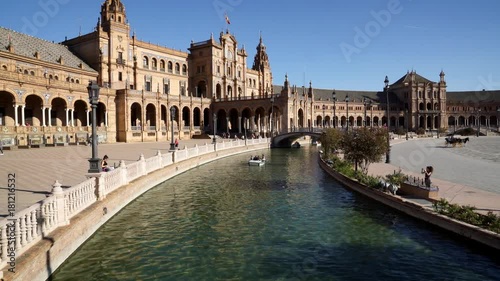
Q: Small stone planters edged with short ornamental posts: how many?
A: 1